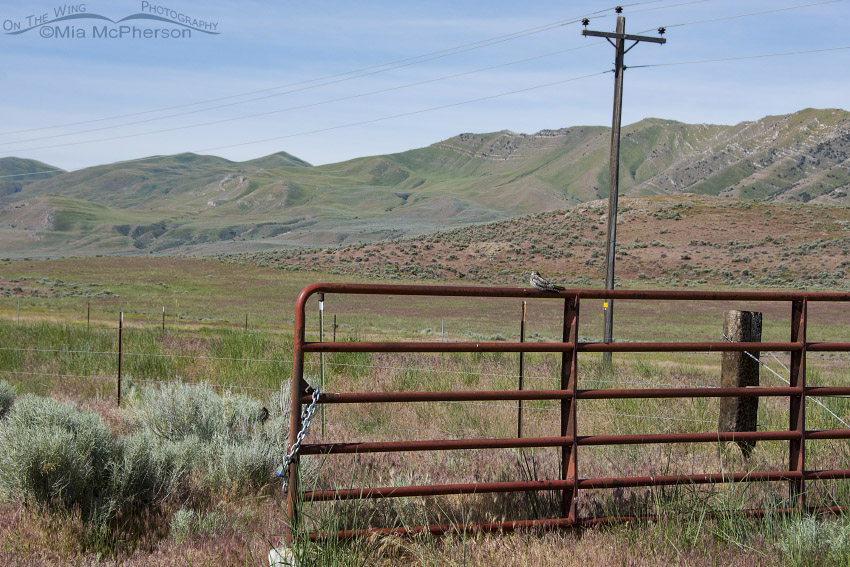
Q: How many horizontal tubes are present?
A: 6